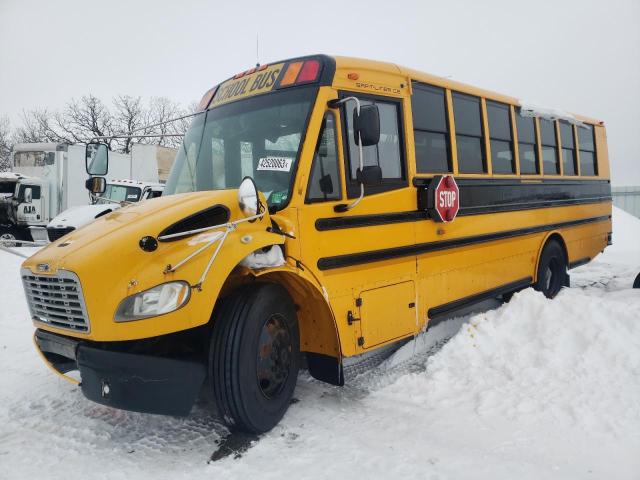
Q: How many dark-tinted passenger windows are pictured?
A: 7